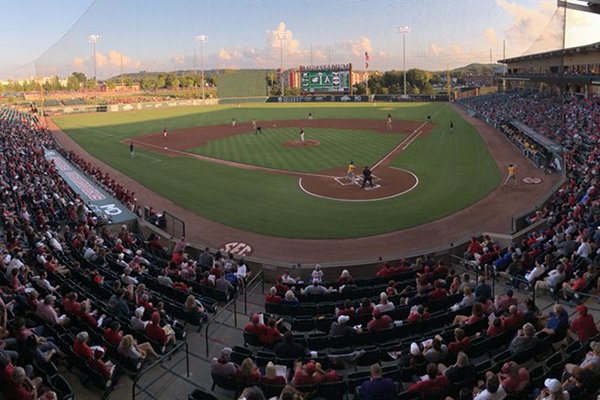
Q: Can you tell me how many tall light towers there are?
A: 4